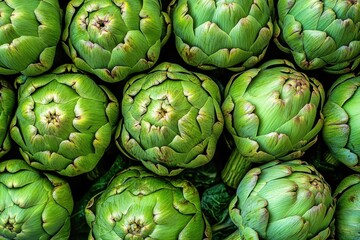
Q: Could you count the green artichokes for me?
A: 13